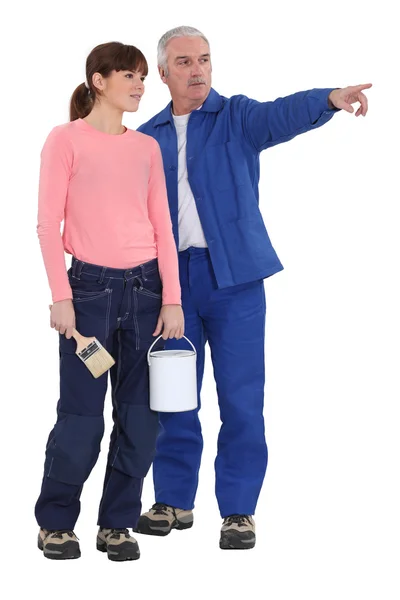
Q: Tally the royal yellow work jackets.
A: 0